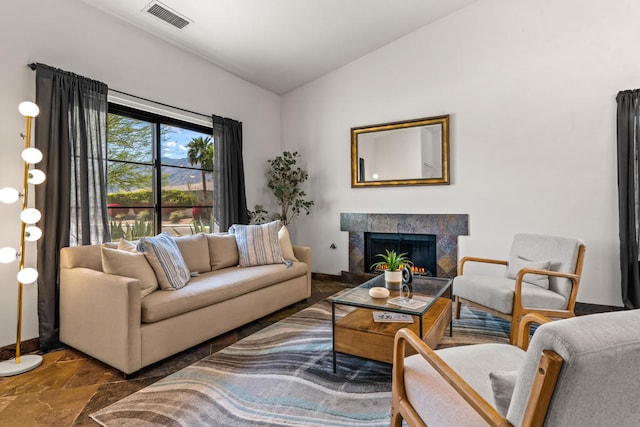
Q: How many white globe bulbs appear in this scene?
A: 8